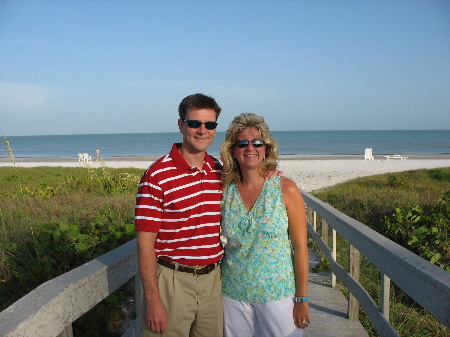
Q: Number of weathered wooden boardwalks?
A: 1